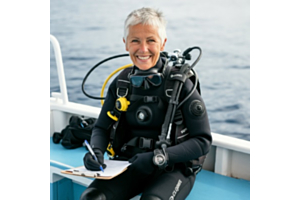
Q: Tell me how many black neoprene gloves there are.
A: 2